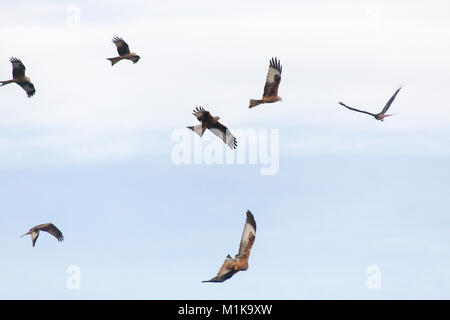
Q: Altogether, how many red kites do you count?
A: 7